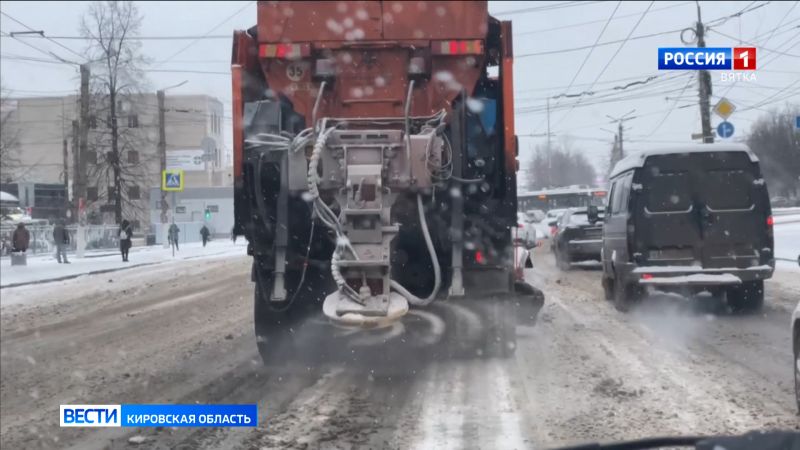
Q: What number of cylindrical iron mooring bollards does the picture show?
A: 0